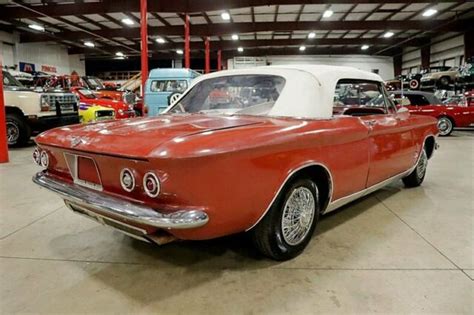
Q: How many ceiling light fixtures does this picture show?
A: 15